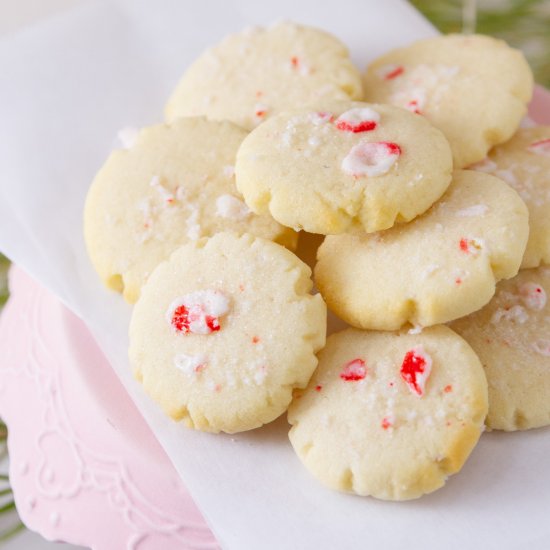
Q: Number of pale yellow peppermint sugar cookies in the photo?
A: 9